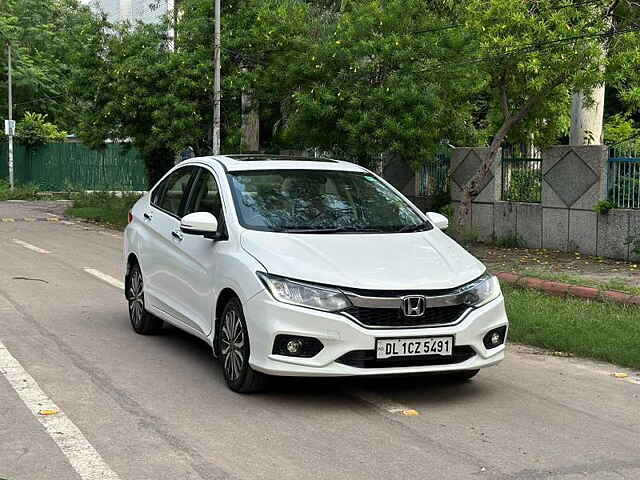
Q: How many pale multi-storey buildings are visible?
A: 1